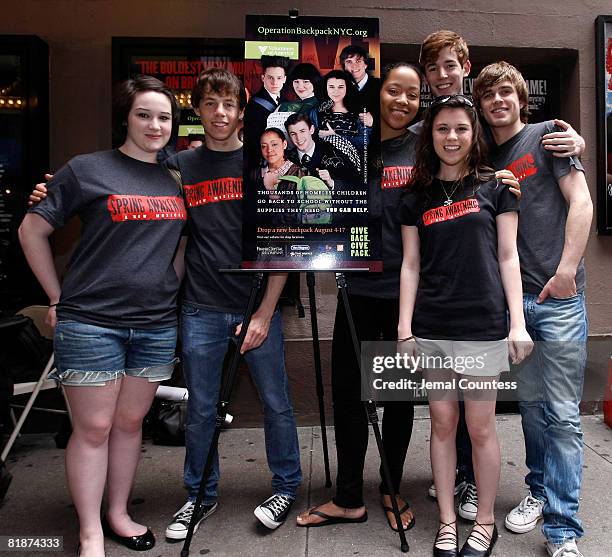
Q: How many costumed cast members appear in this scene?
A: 6